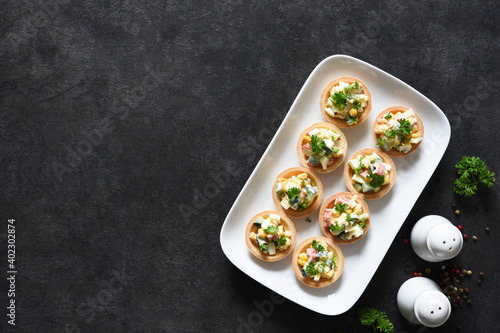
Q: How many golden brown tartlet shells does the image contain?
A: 8